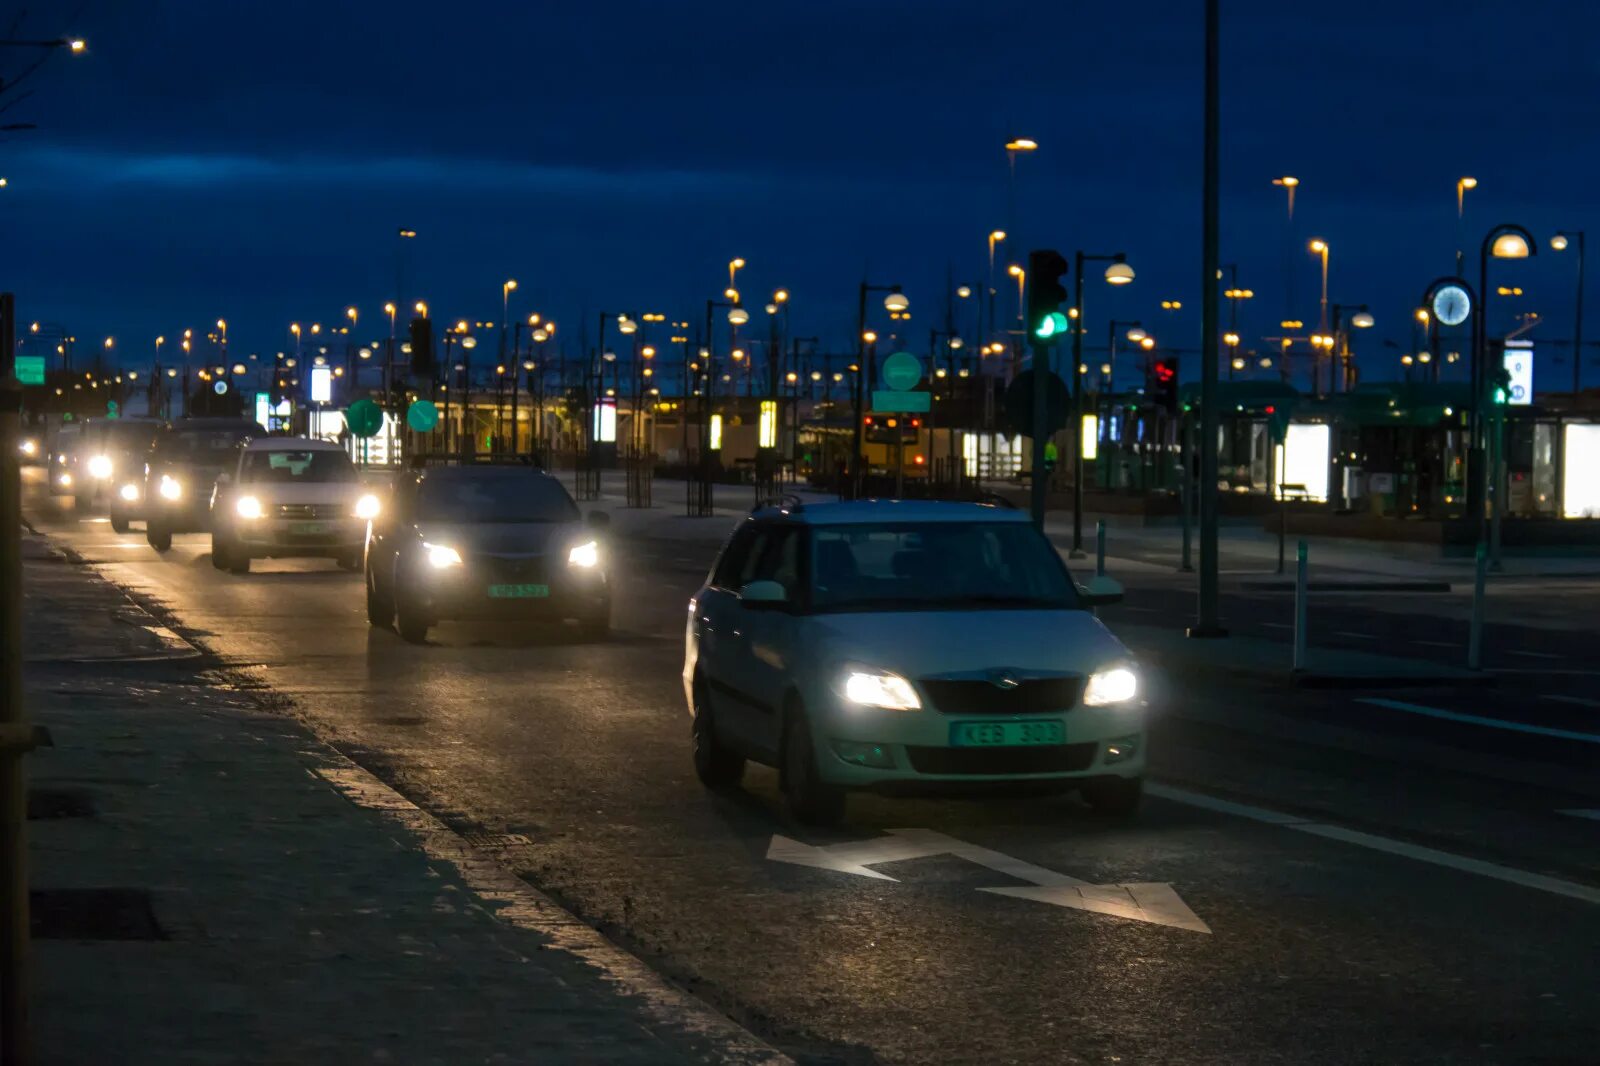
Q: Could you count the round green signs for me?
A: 3